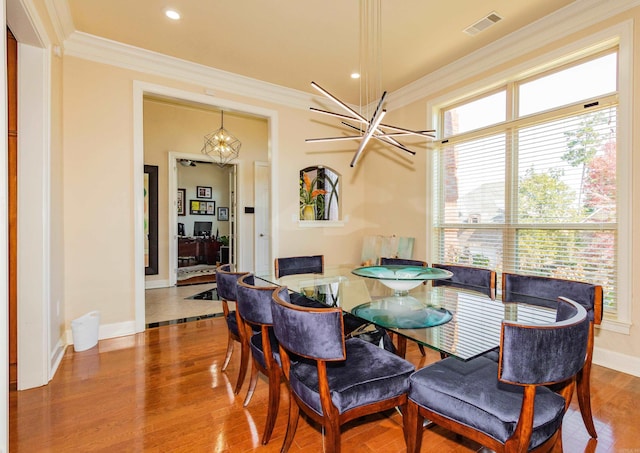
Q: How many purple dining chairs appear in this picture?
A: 8